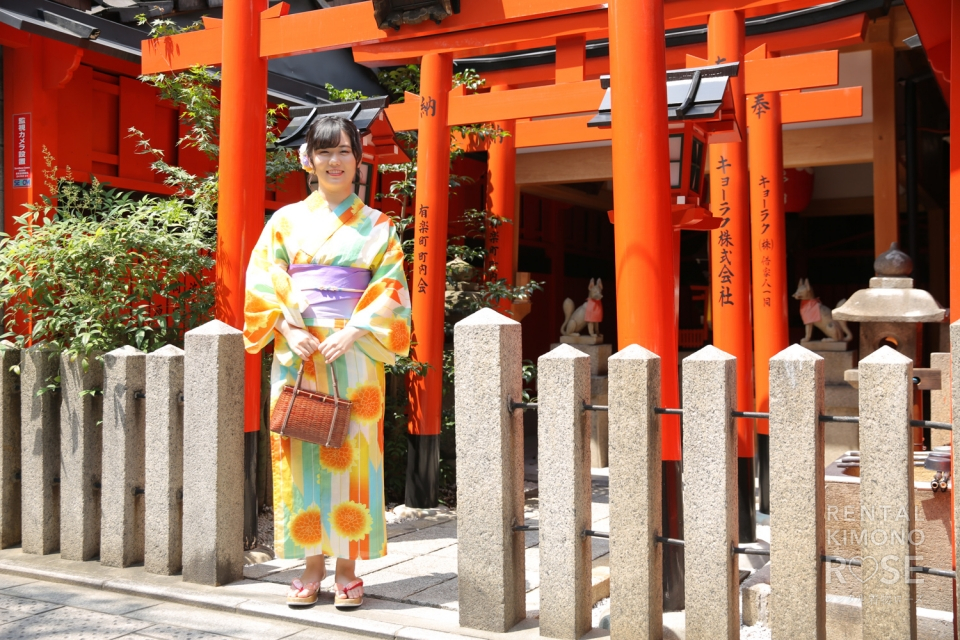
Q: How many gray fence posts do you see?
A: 13